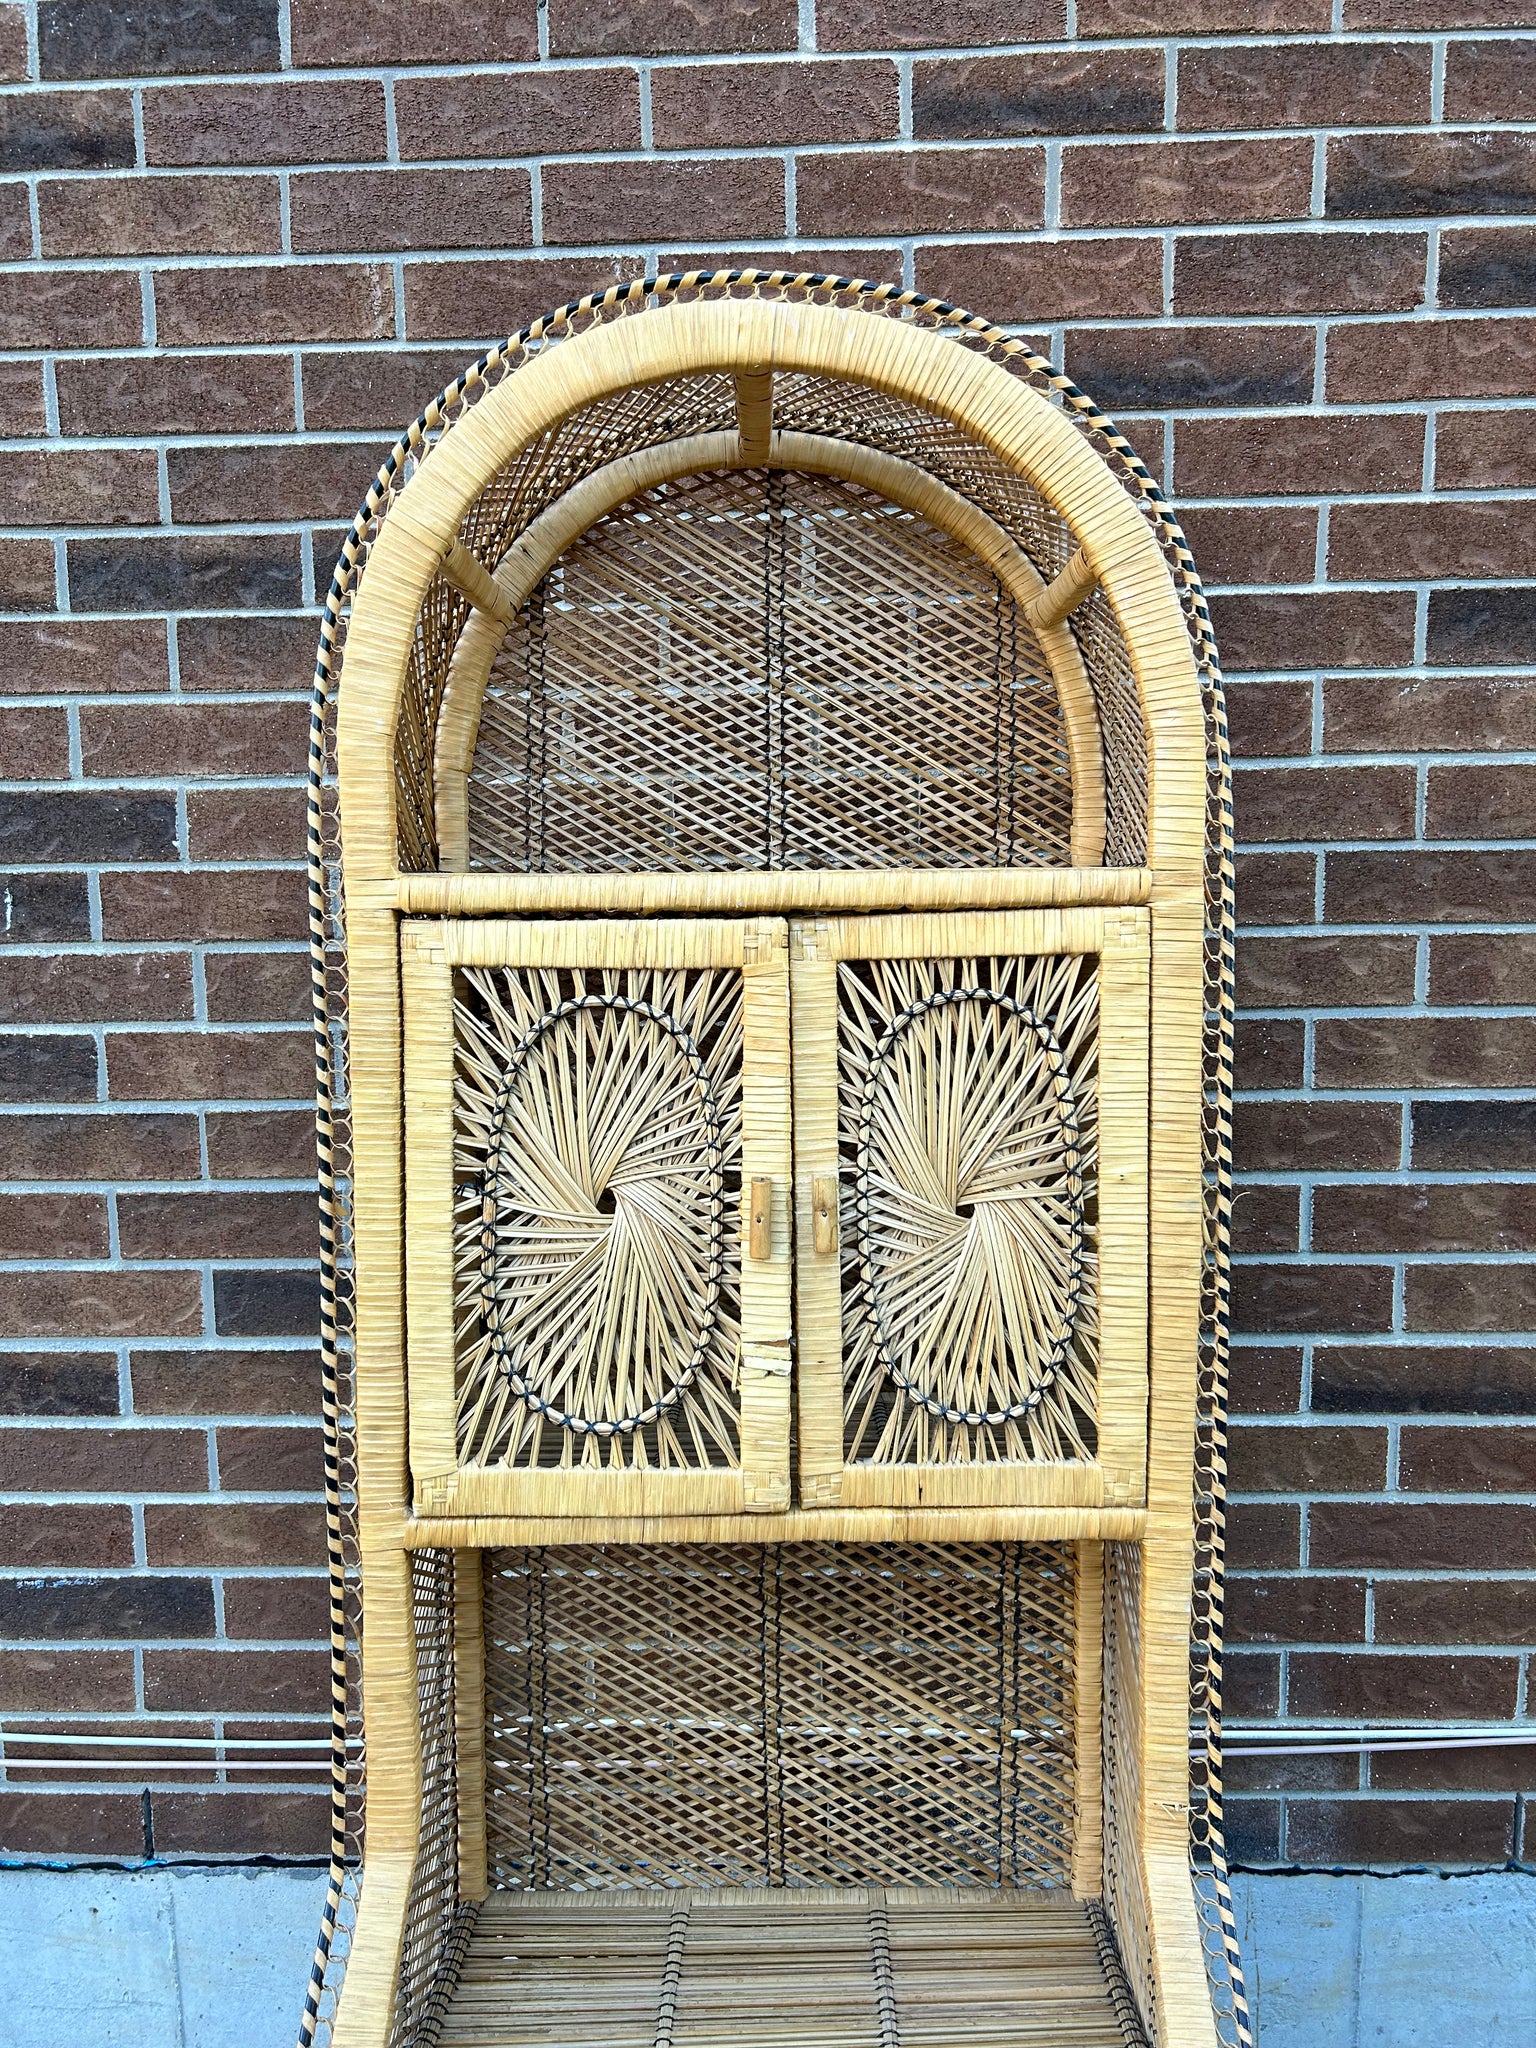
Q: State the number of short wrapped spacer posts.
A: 3